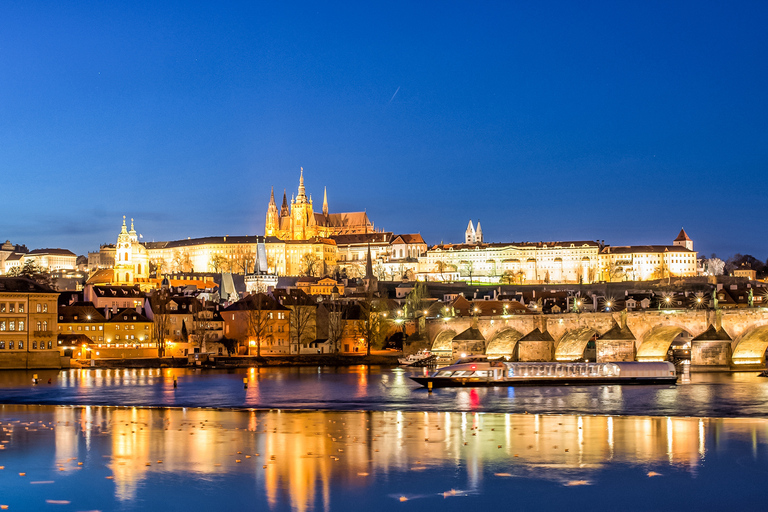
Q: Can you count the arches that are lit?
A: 5